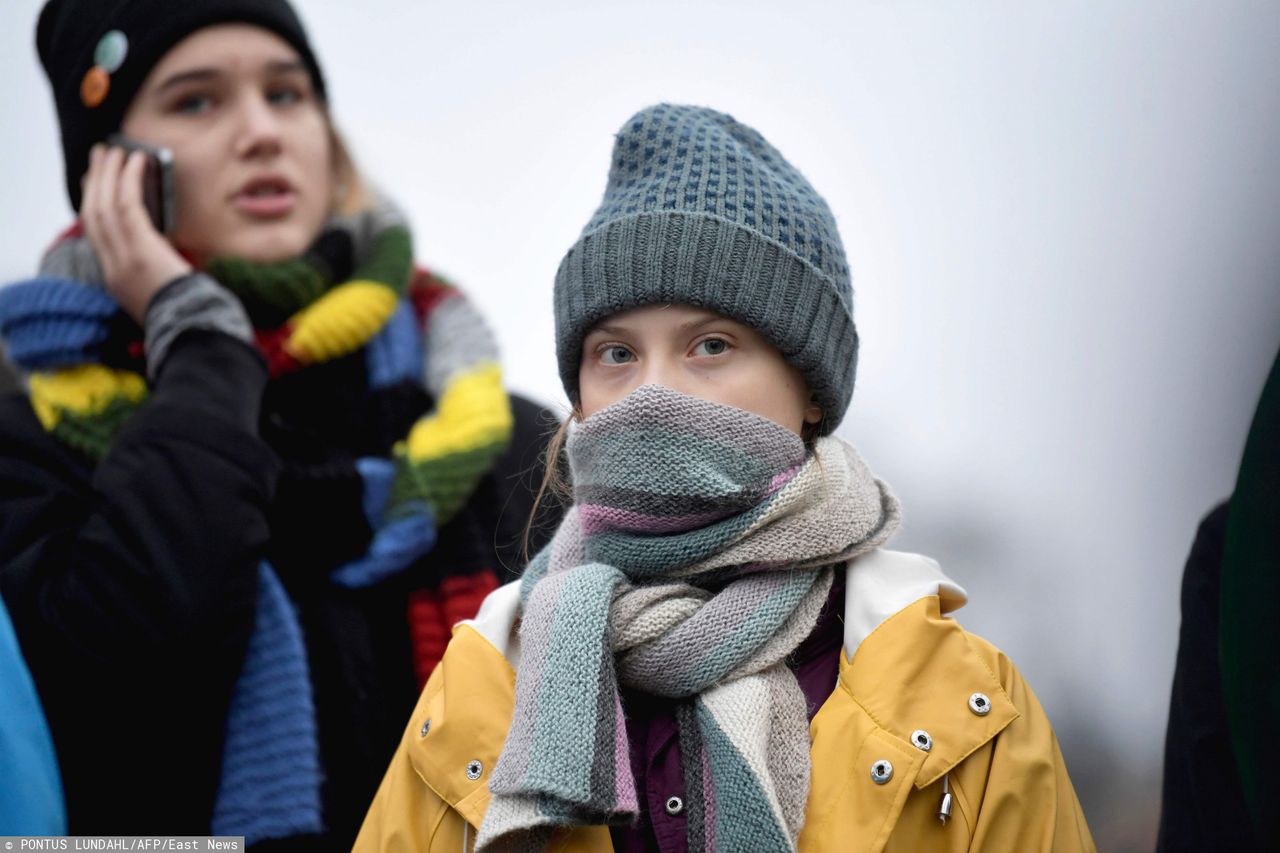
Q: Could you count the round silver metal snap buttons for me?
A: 6